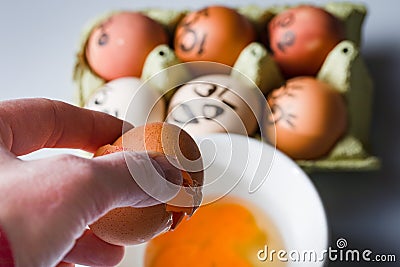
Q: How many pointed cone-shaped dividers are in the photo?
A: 3